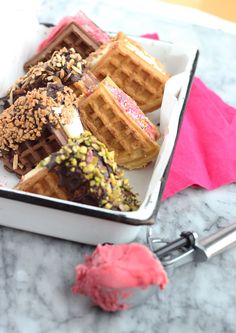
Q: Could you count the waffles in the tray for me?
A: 6